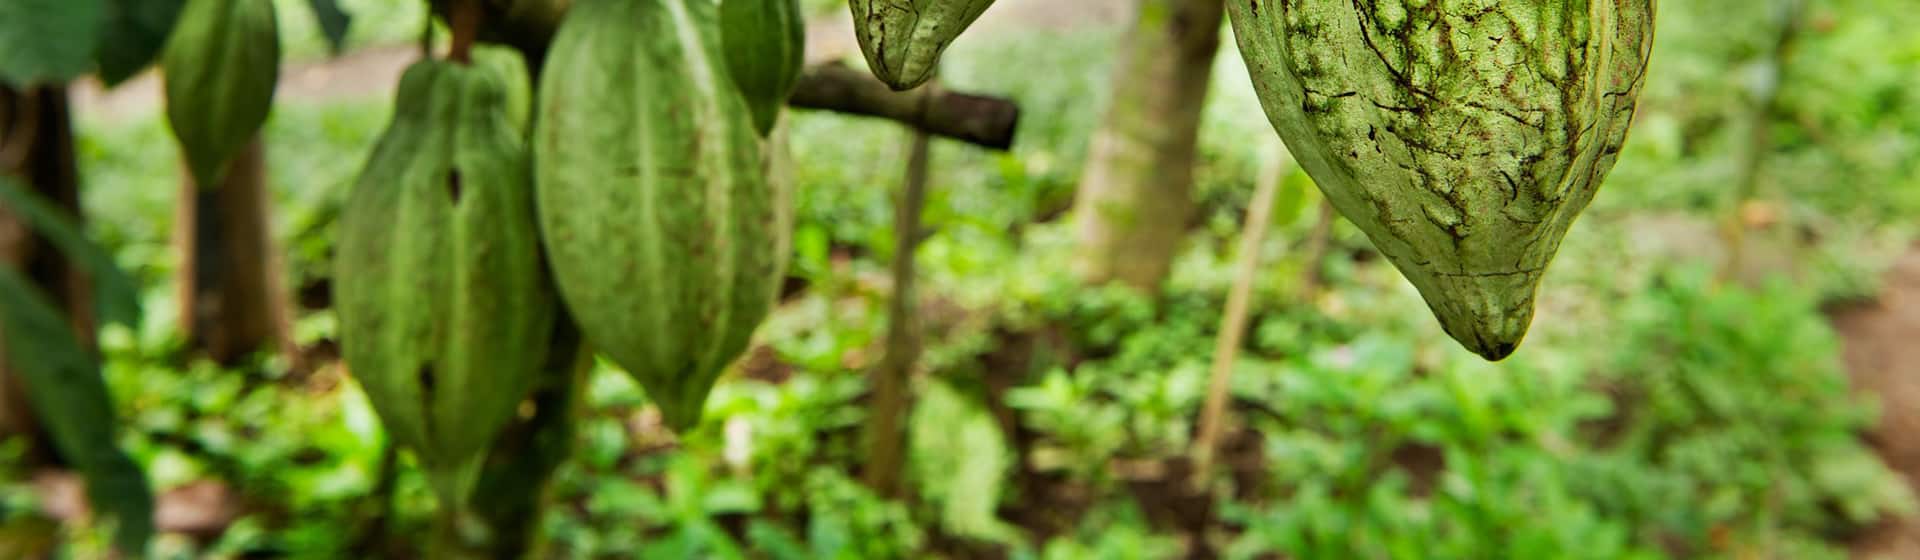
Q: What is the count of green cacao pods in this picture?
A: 6